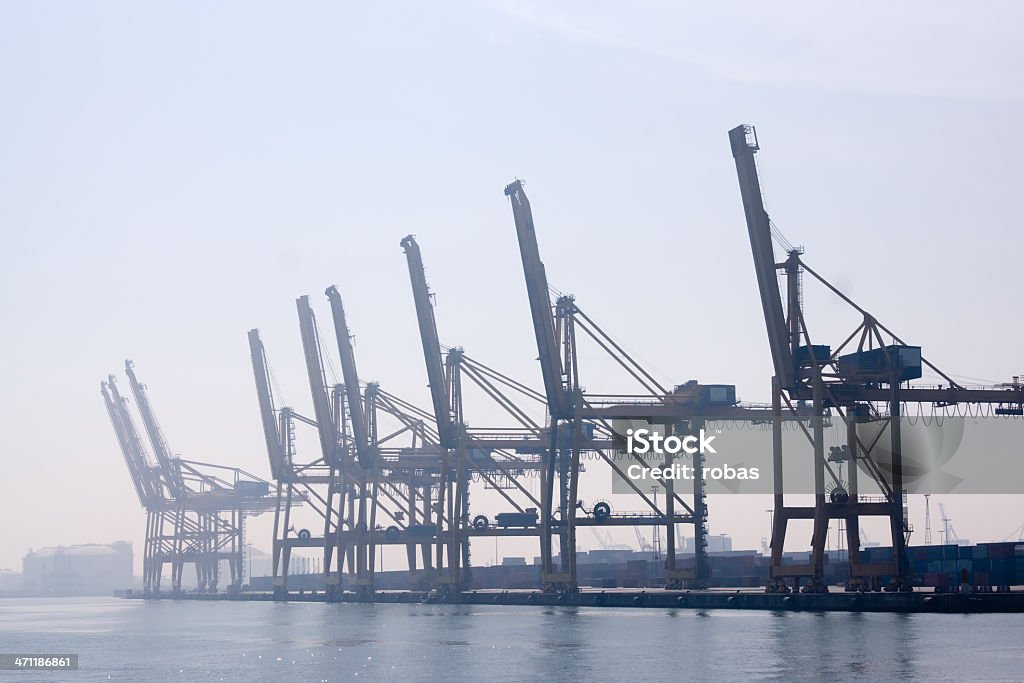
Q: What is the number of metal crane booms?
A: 9